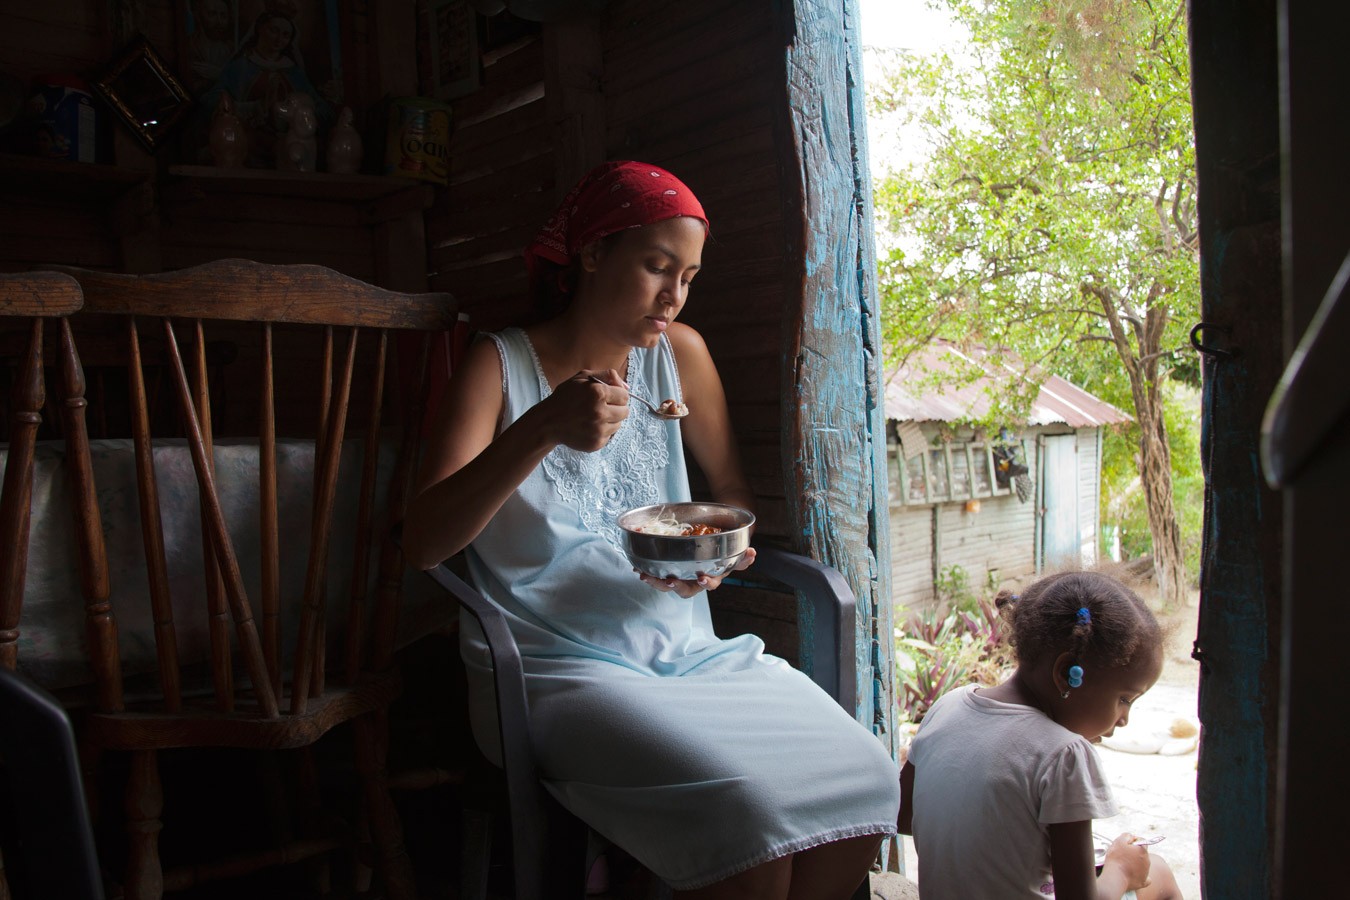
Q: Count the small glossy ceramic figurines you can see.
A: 3